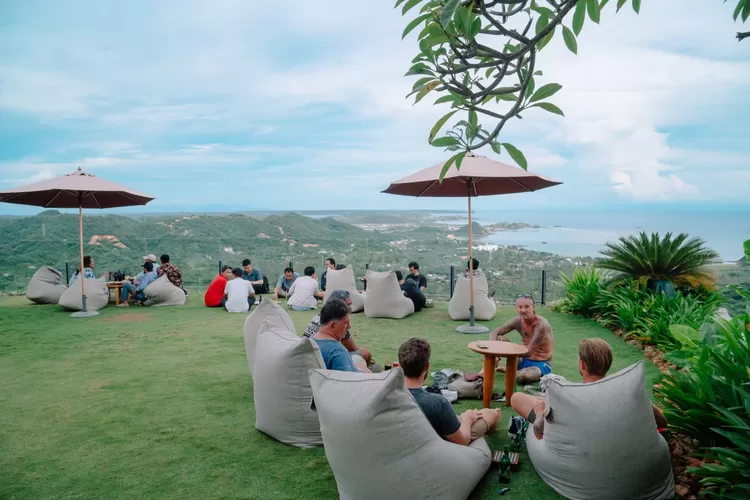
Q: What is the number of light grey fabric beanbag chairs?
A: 10